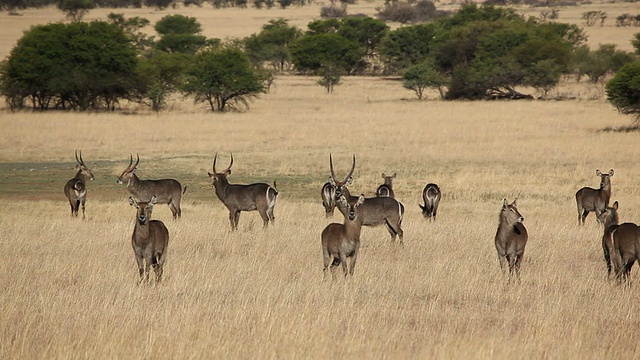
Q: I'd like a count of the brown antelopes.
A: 13